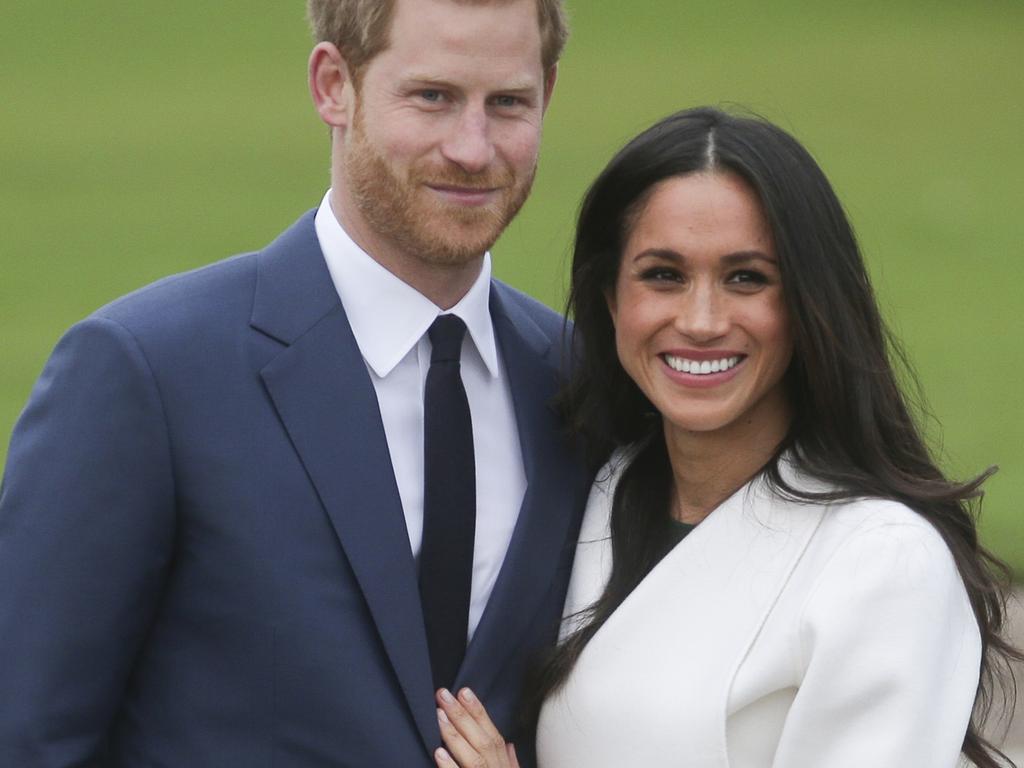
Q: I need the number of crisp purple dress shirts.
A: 0